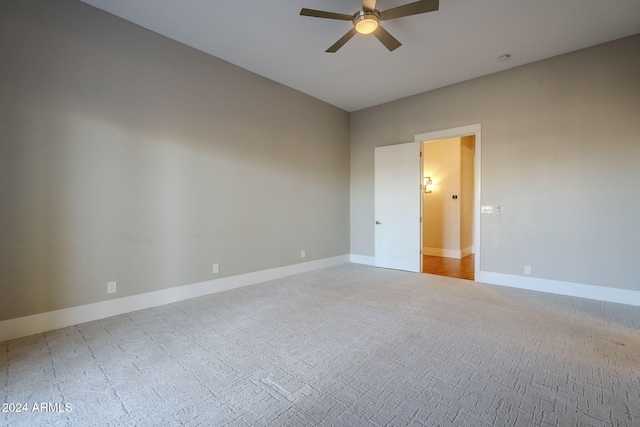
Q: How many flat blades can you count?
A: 5